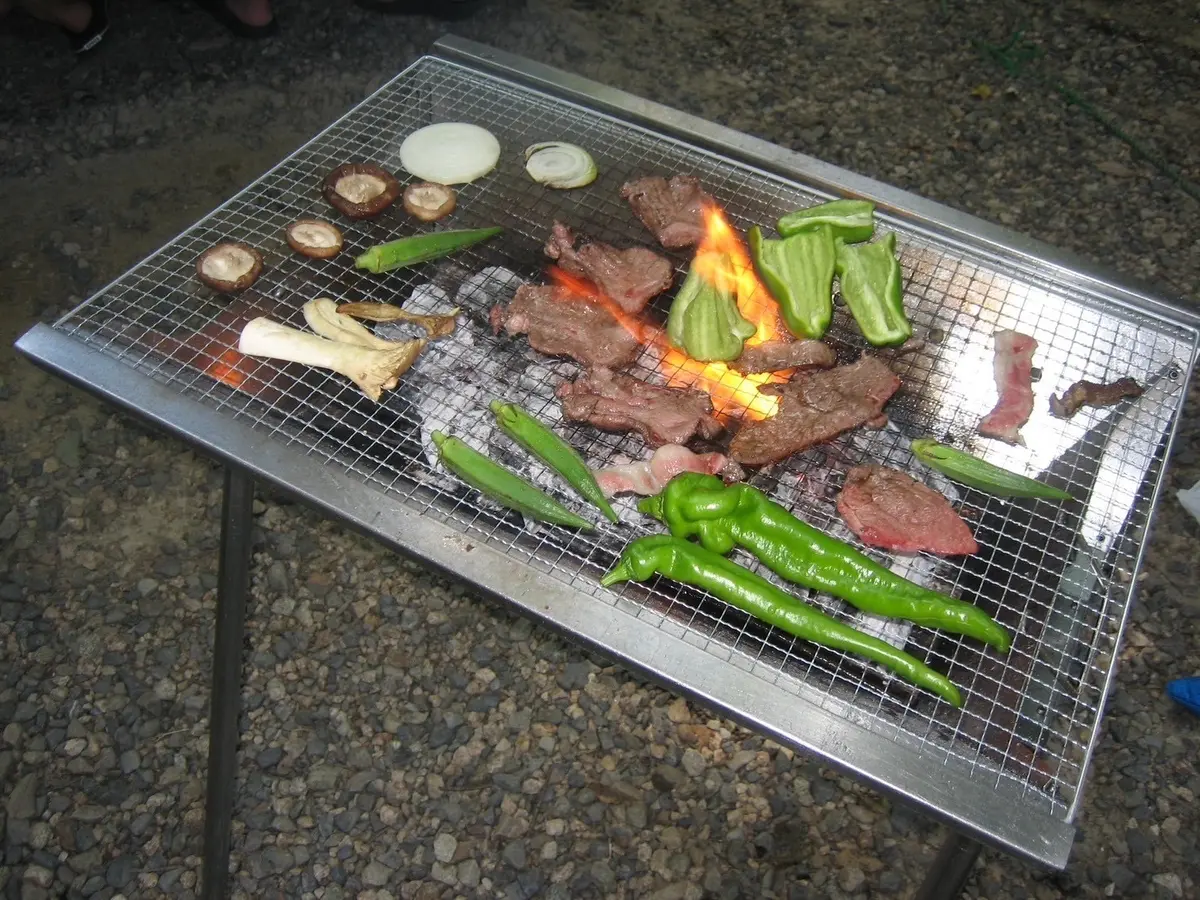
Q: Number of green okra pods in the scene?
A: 4